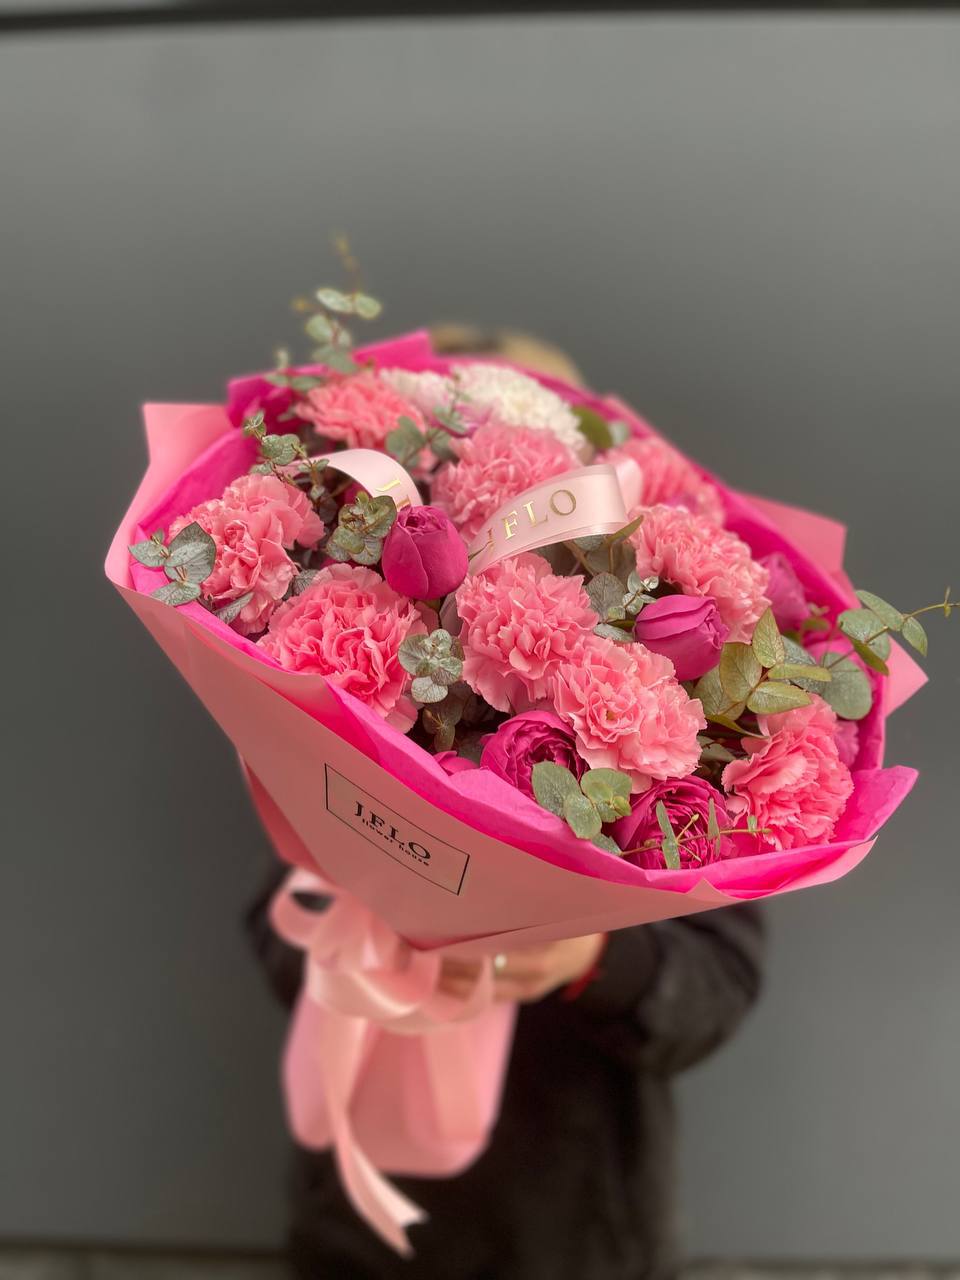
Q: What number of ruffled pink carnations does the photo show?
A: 9